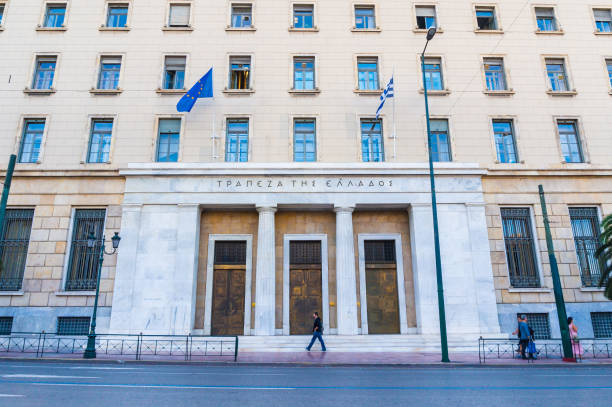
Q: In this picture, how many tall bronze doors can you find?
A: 3